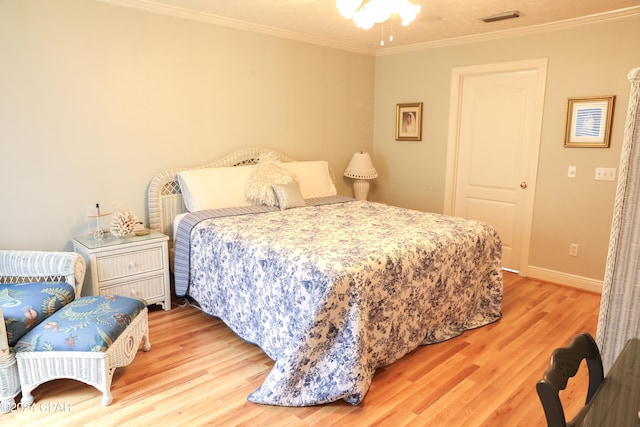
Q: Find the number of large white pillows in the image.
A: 2